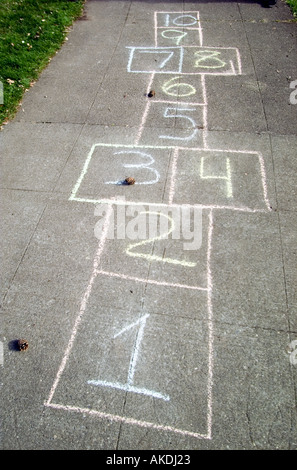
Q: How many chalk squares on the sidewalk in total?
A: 10